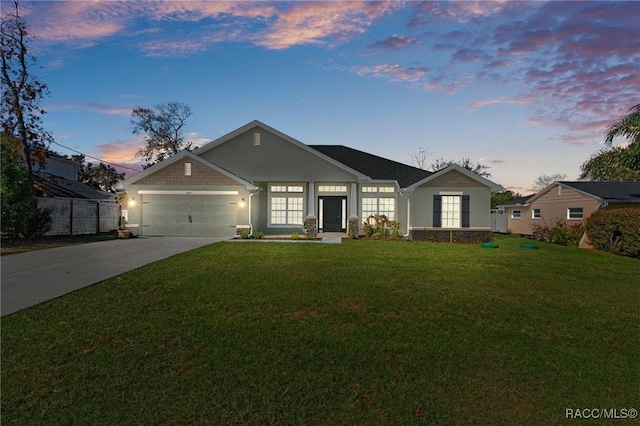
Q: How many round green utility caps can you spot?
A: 2